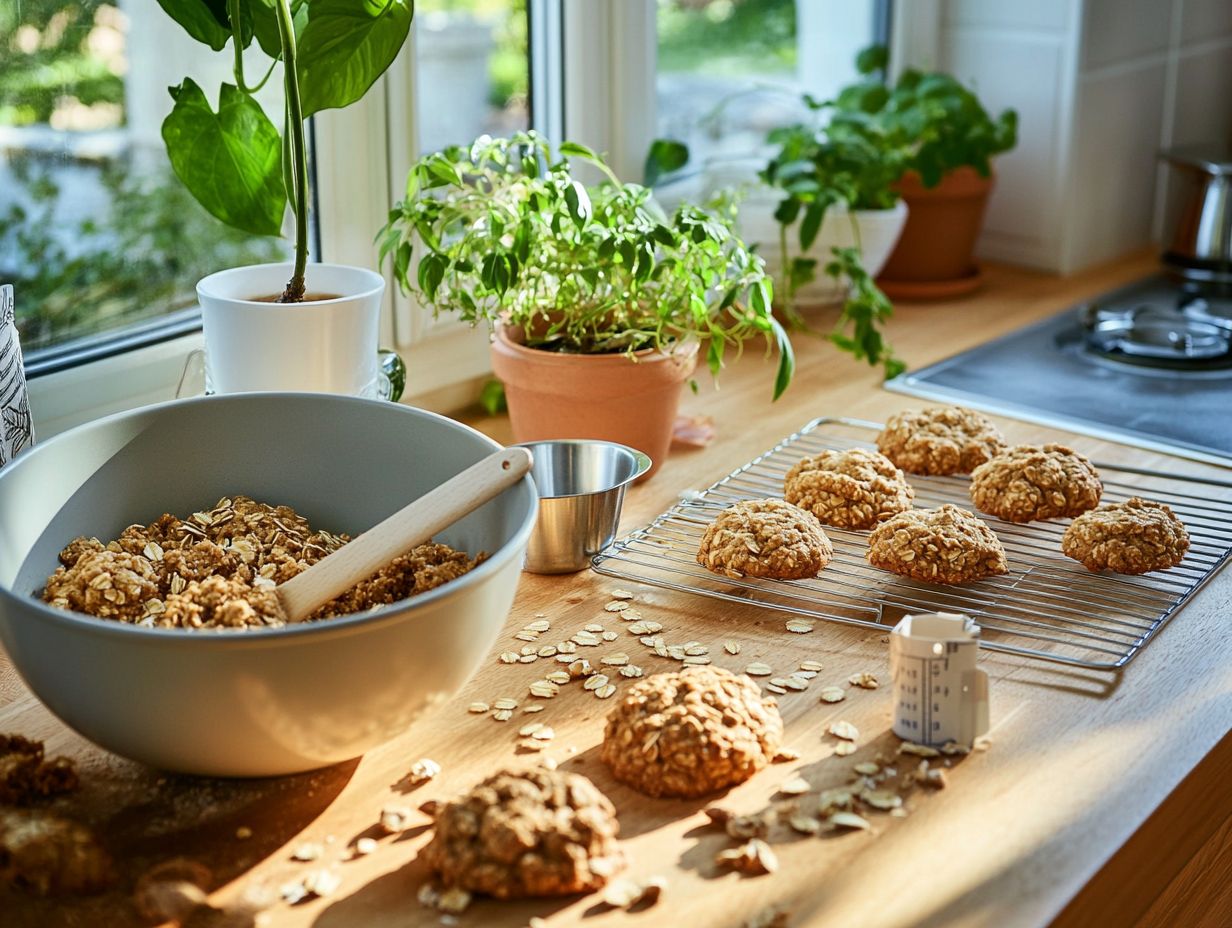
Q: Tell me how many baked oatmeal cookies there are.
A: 8